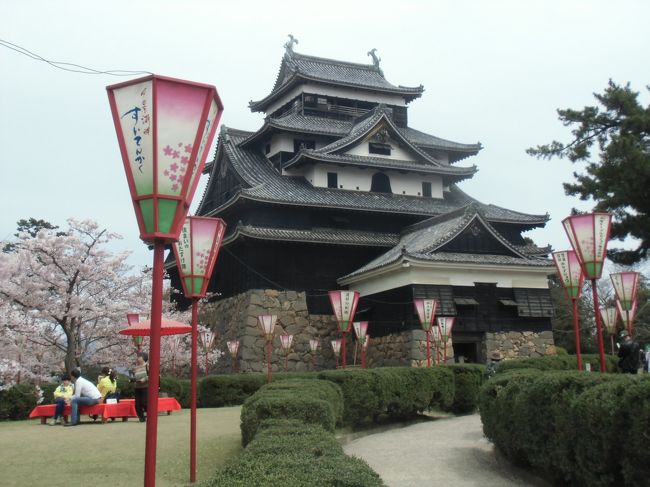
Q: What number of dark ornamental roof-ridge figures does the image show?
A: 2